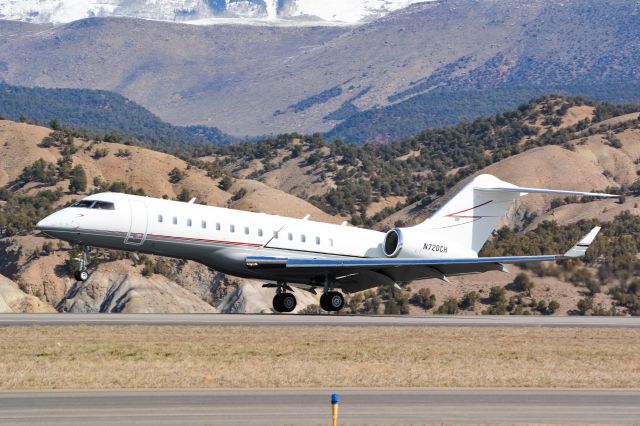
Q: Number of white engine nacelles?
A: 1